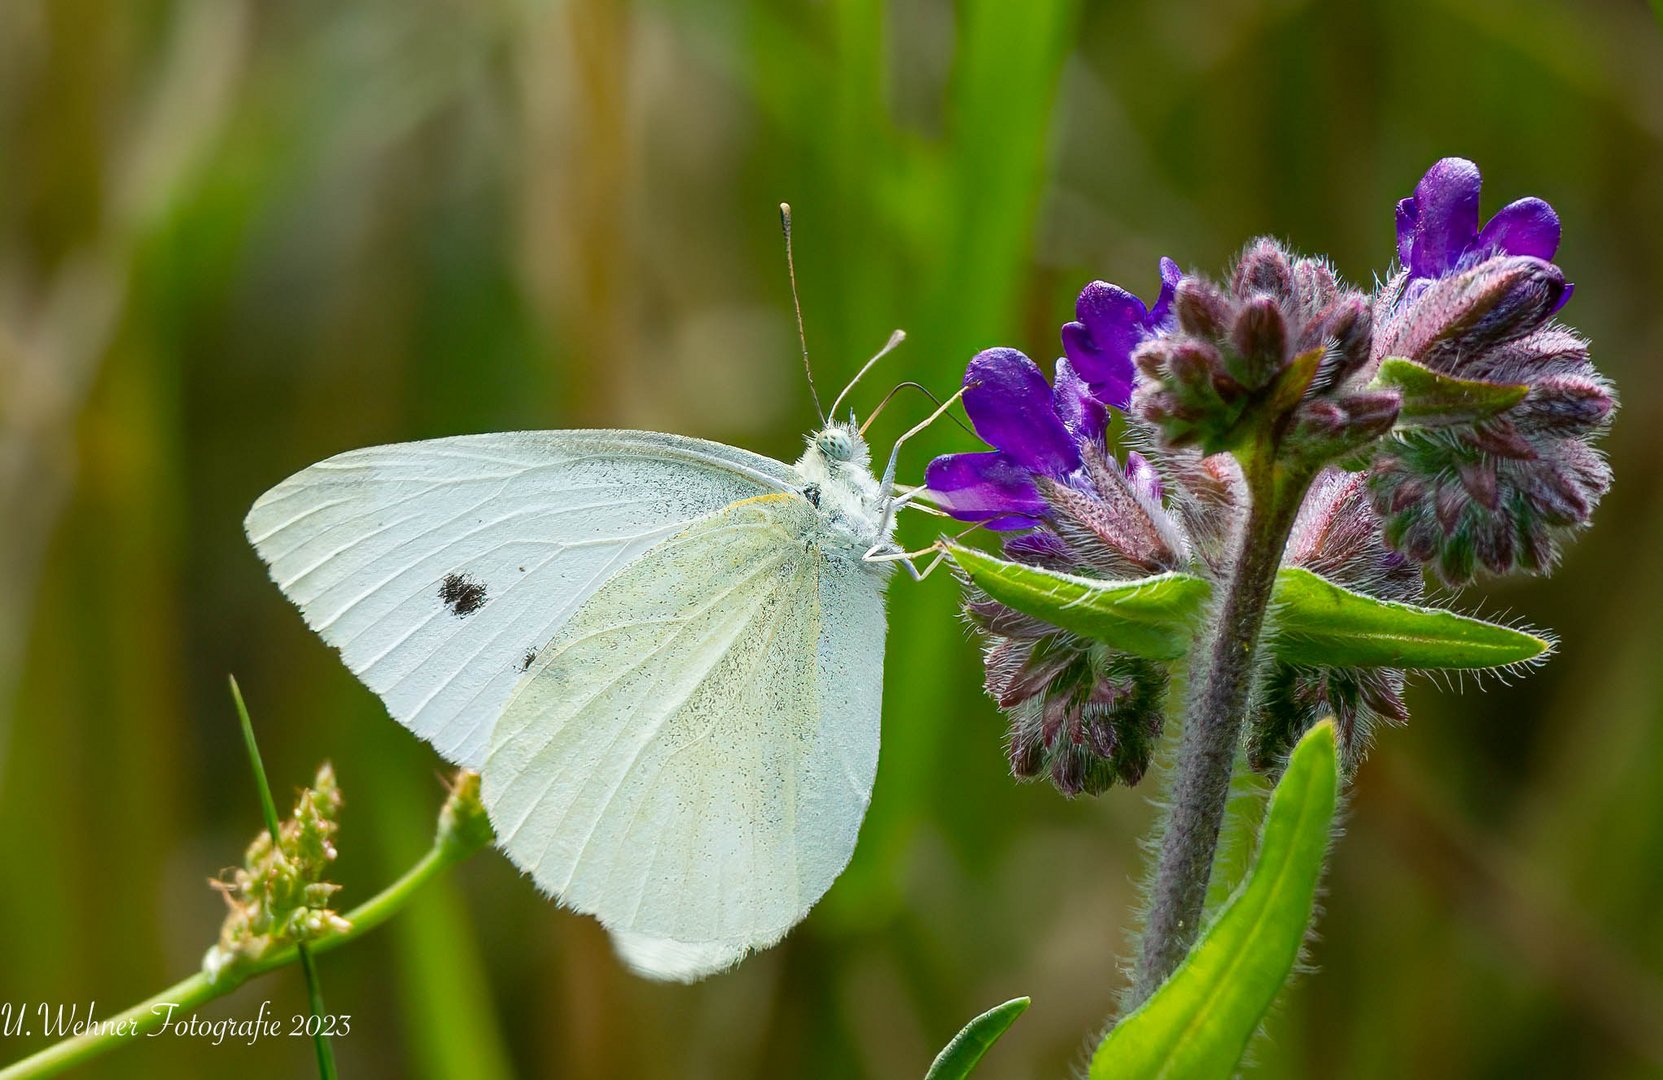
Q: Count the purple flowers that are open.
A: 3